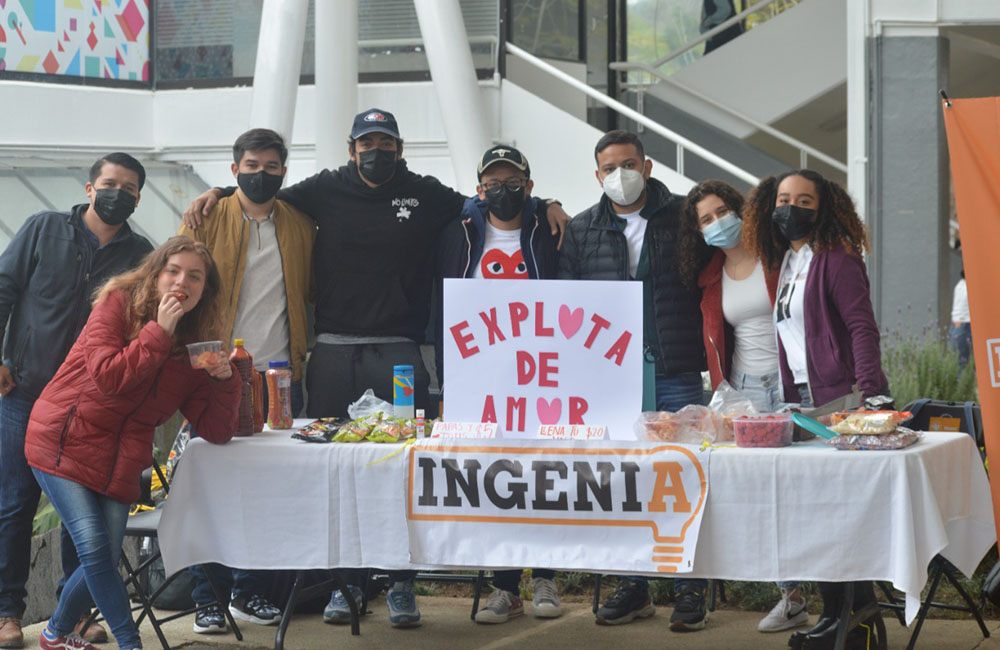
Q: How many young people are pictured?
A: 8